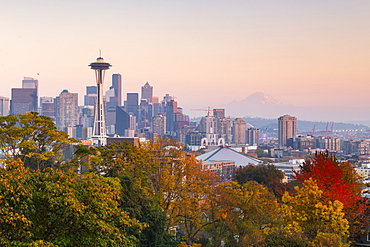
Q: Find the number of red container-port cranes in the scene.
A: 3